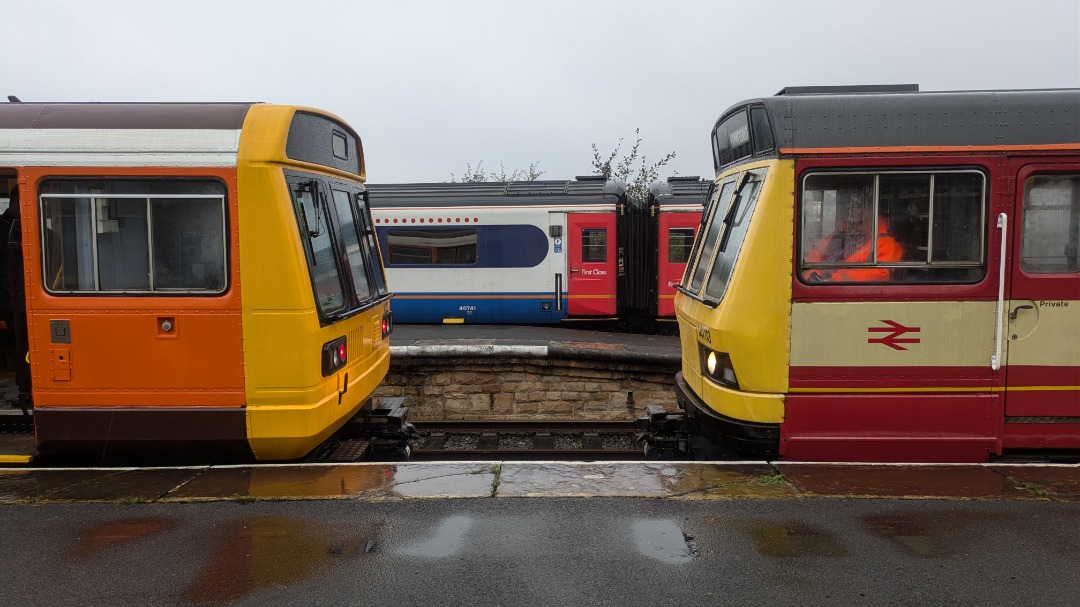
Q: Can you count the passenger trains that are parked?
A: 3